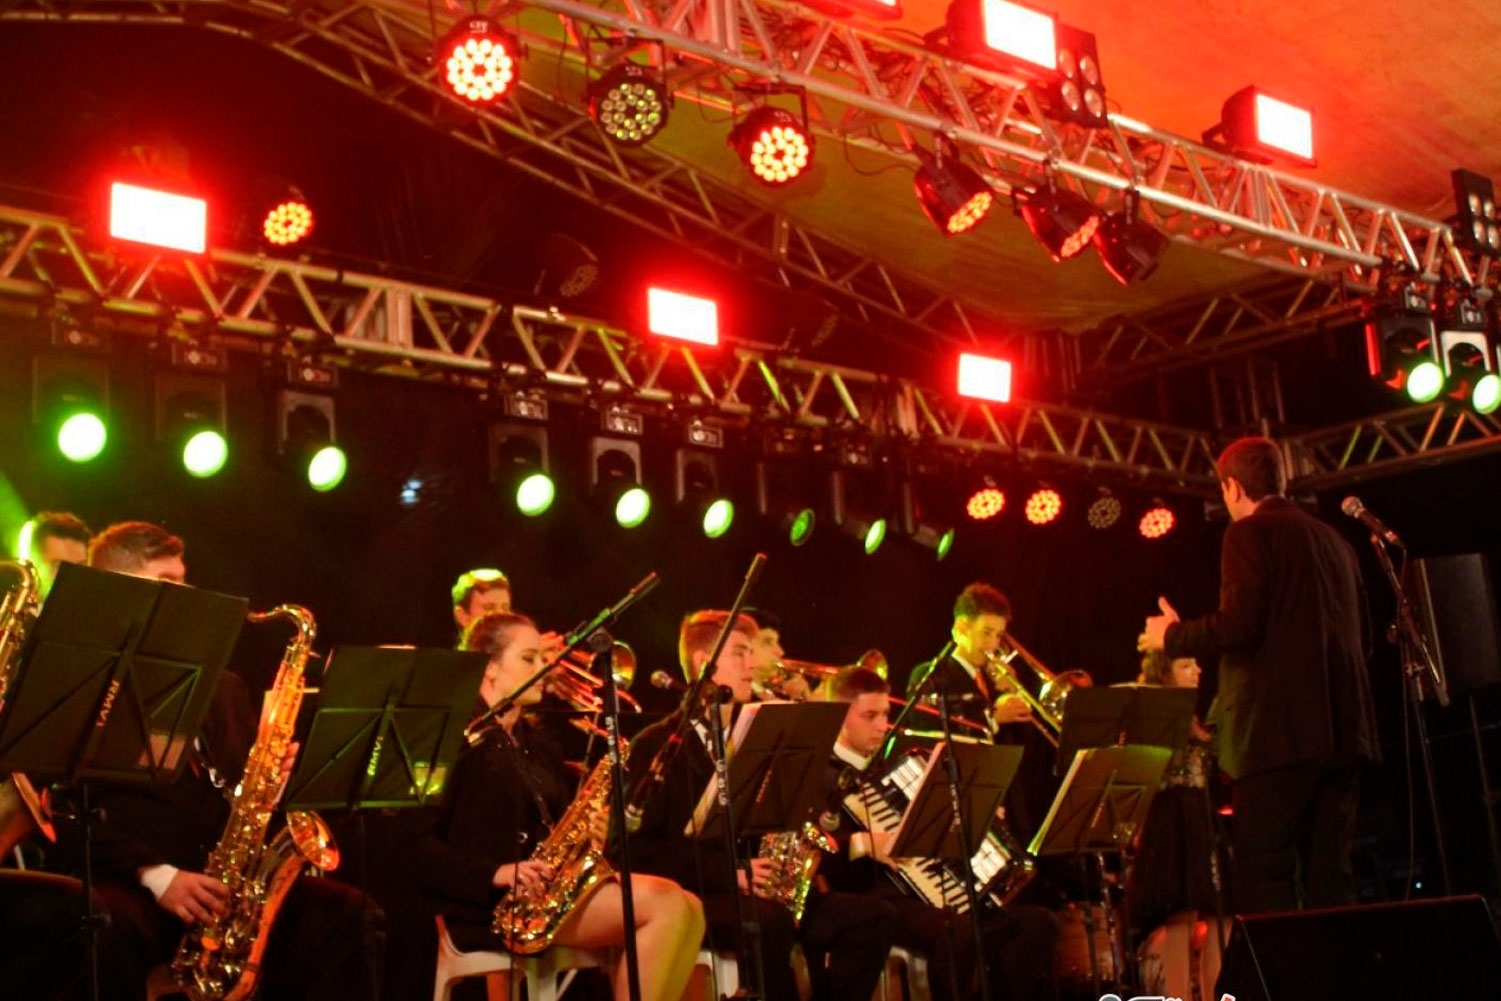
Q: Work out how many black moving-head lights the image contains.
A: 11